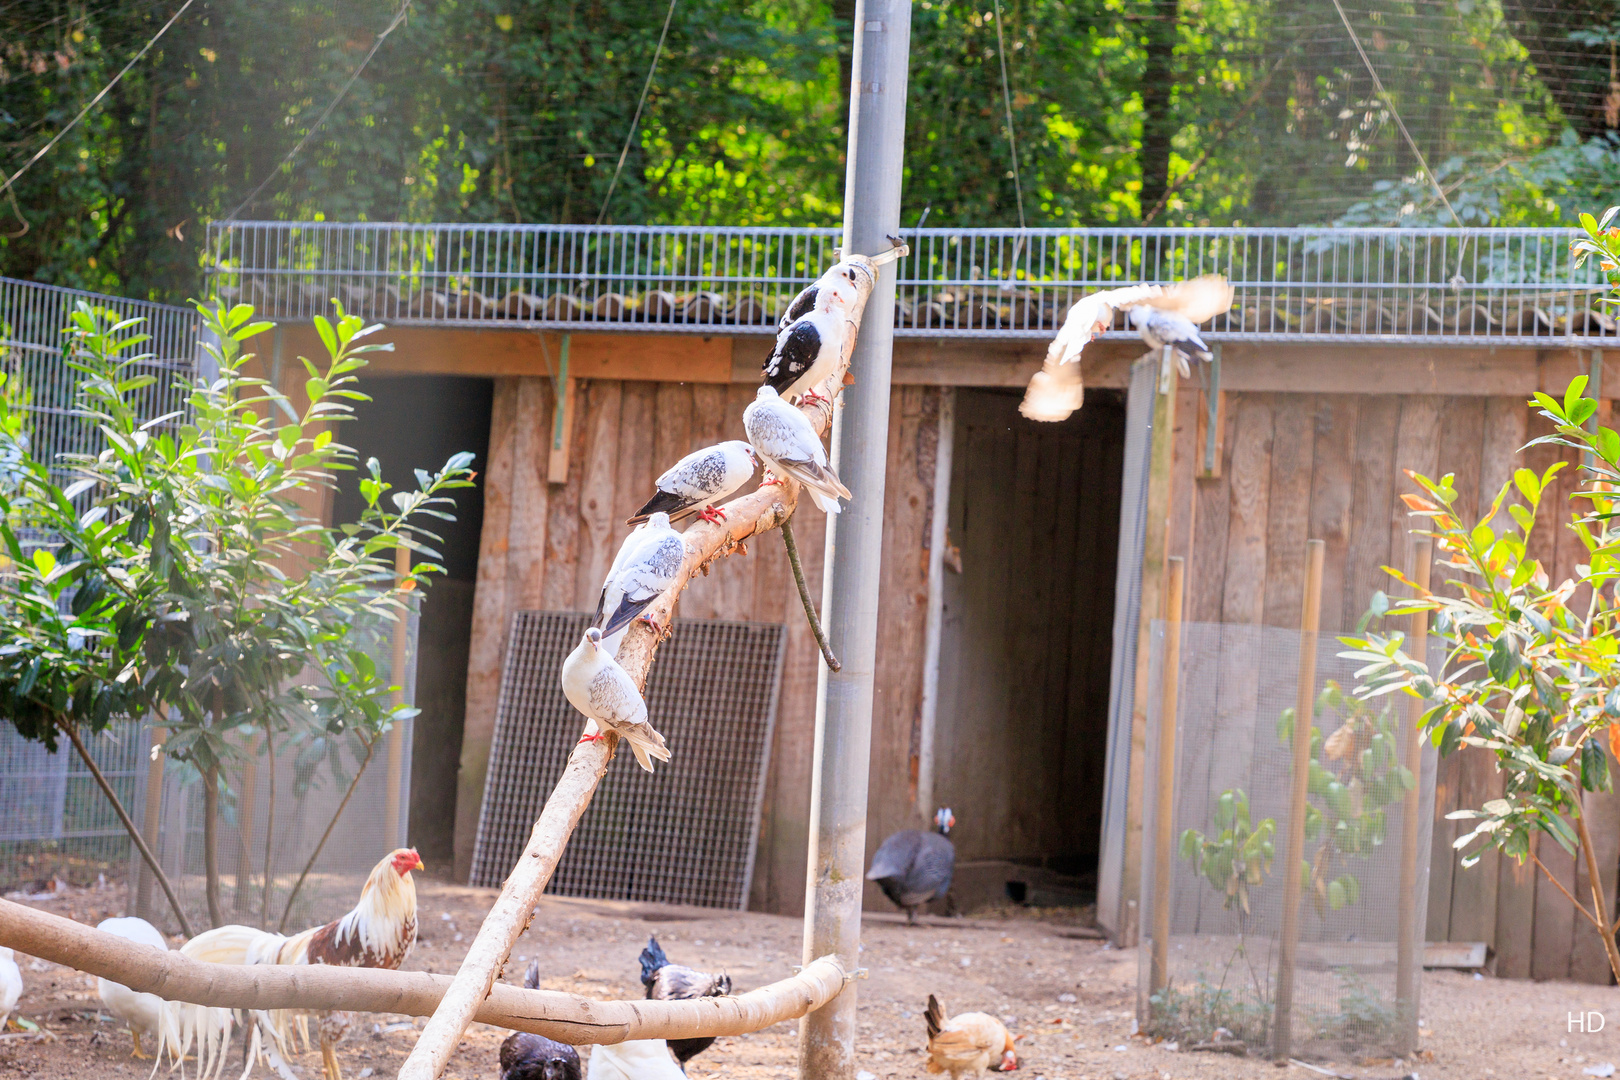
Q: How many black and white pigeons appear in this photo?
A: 2